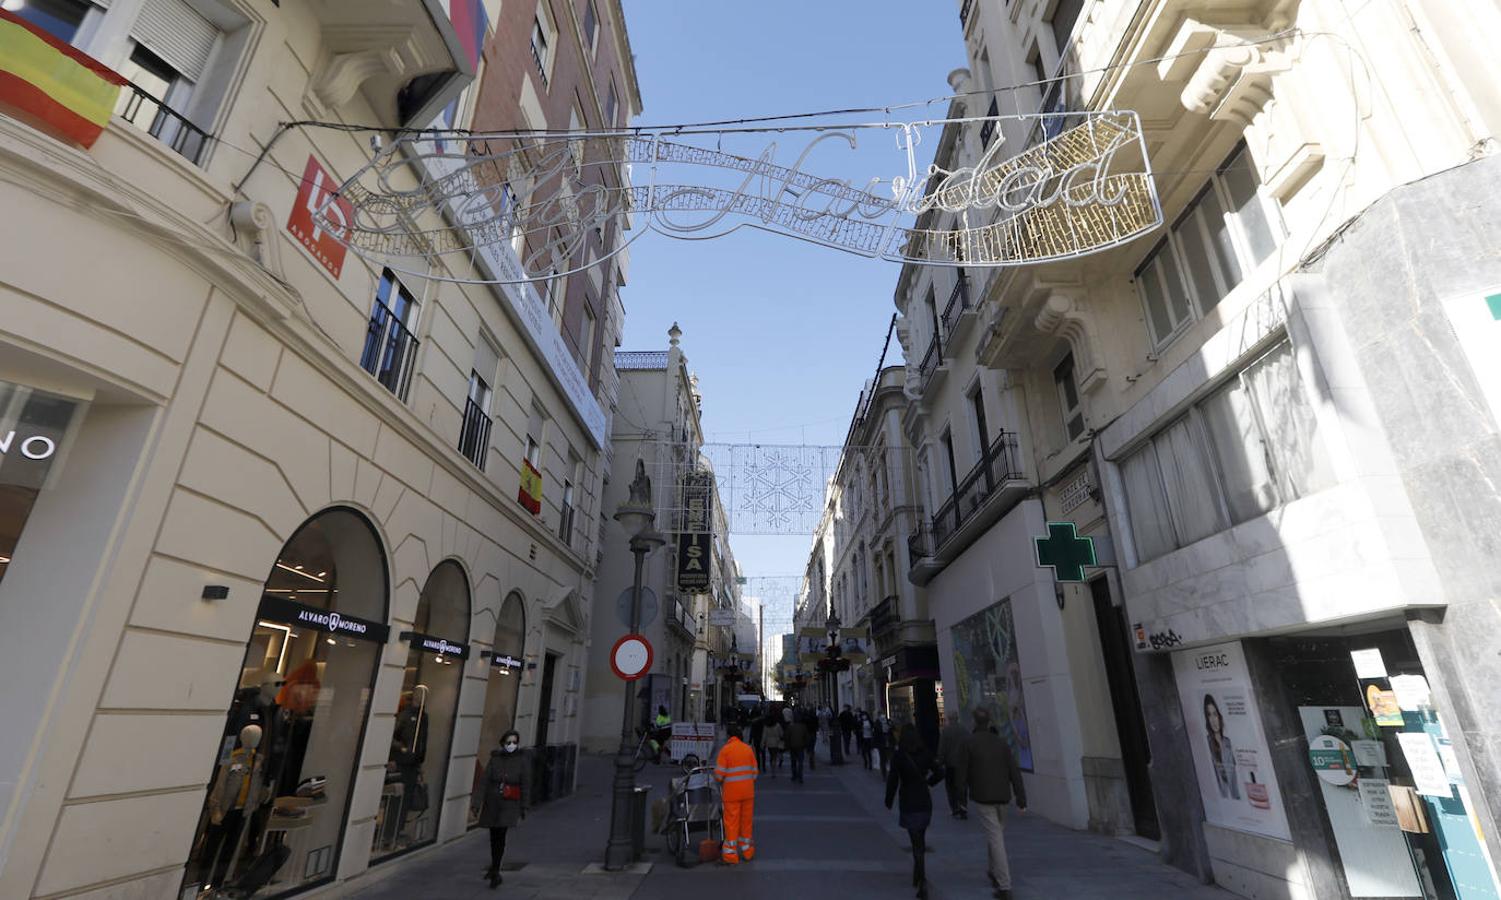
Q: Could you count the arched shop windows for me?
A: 3